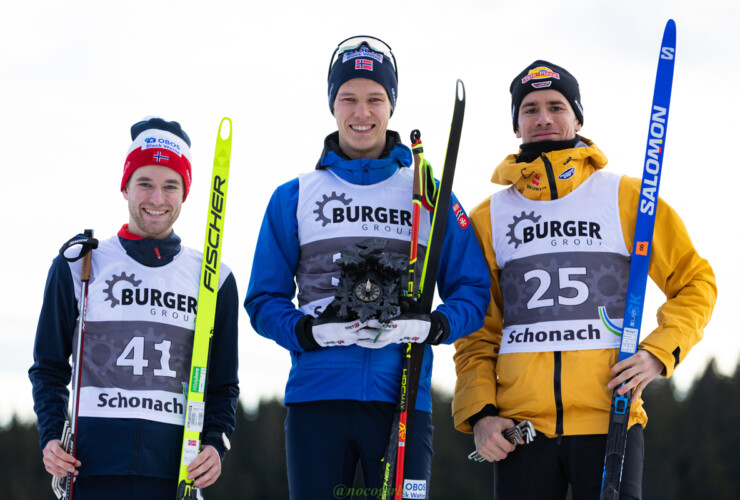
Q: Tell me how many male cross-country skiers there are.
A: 3